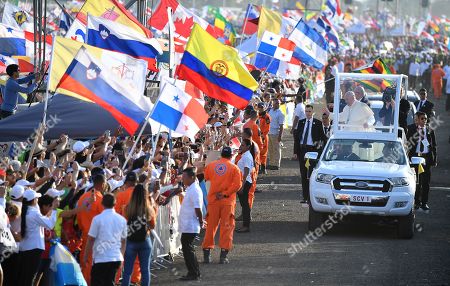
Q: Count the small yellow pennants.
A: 2